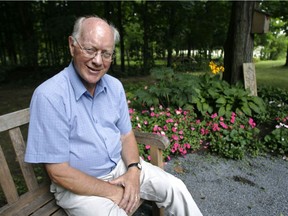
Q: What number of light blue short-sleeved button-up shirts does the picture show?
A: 1